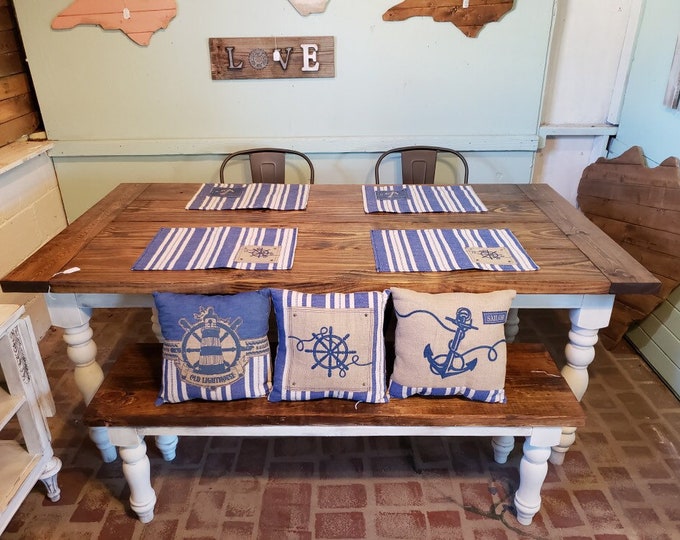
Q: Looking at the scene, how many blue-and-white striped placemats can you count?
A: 4